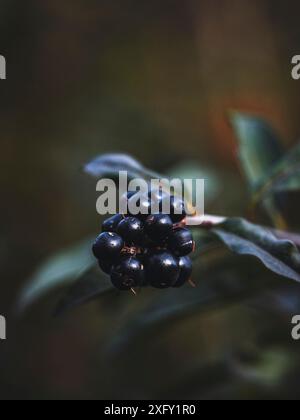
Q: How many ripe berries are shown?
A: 13